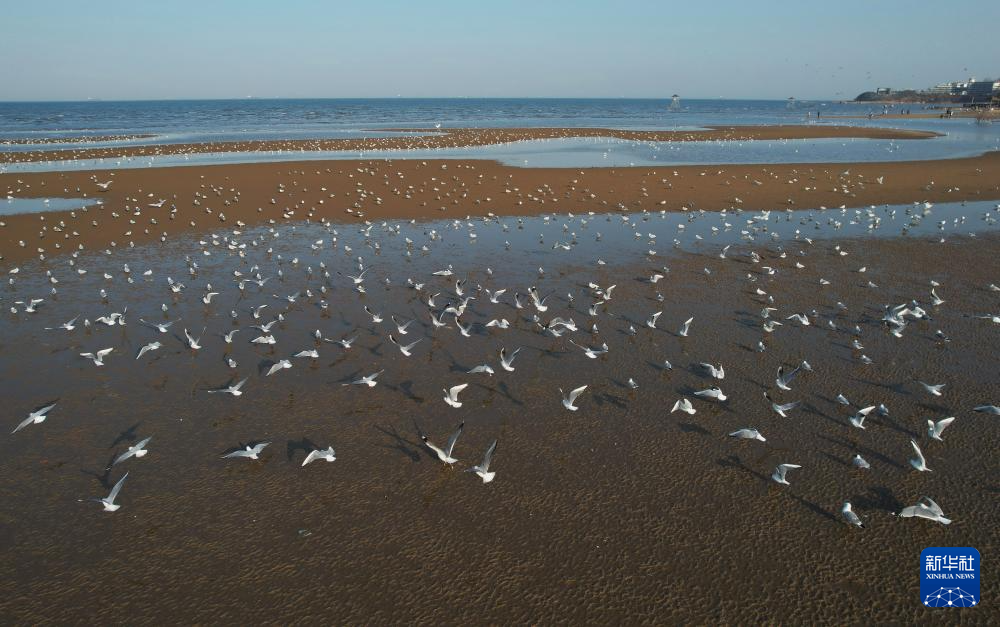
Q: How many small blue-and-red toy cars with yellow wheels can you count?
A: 0